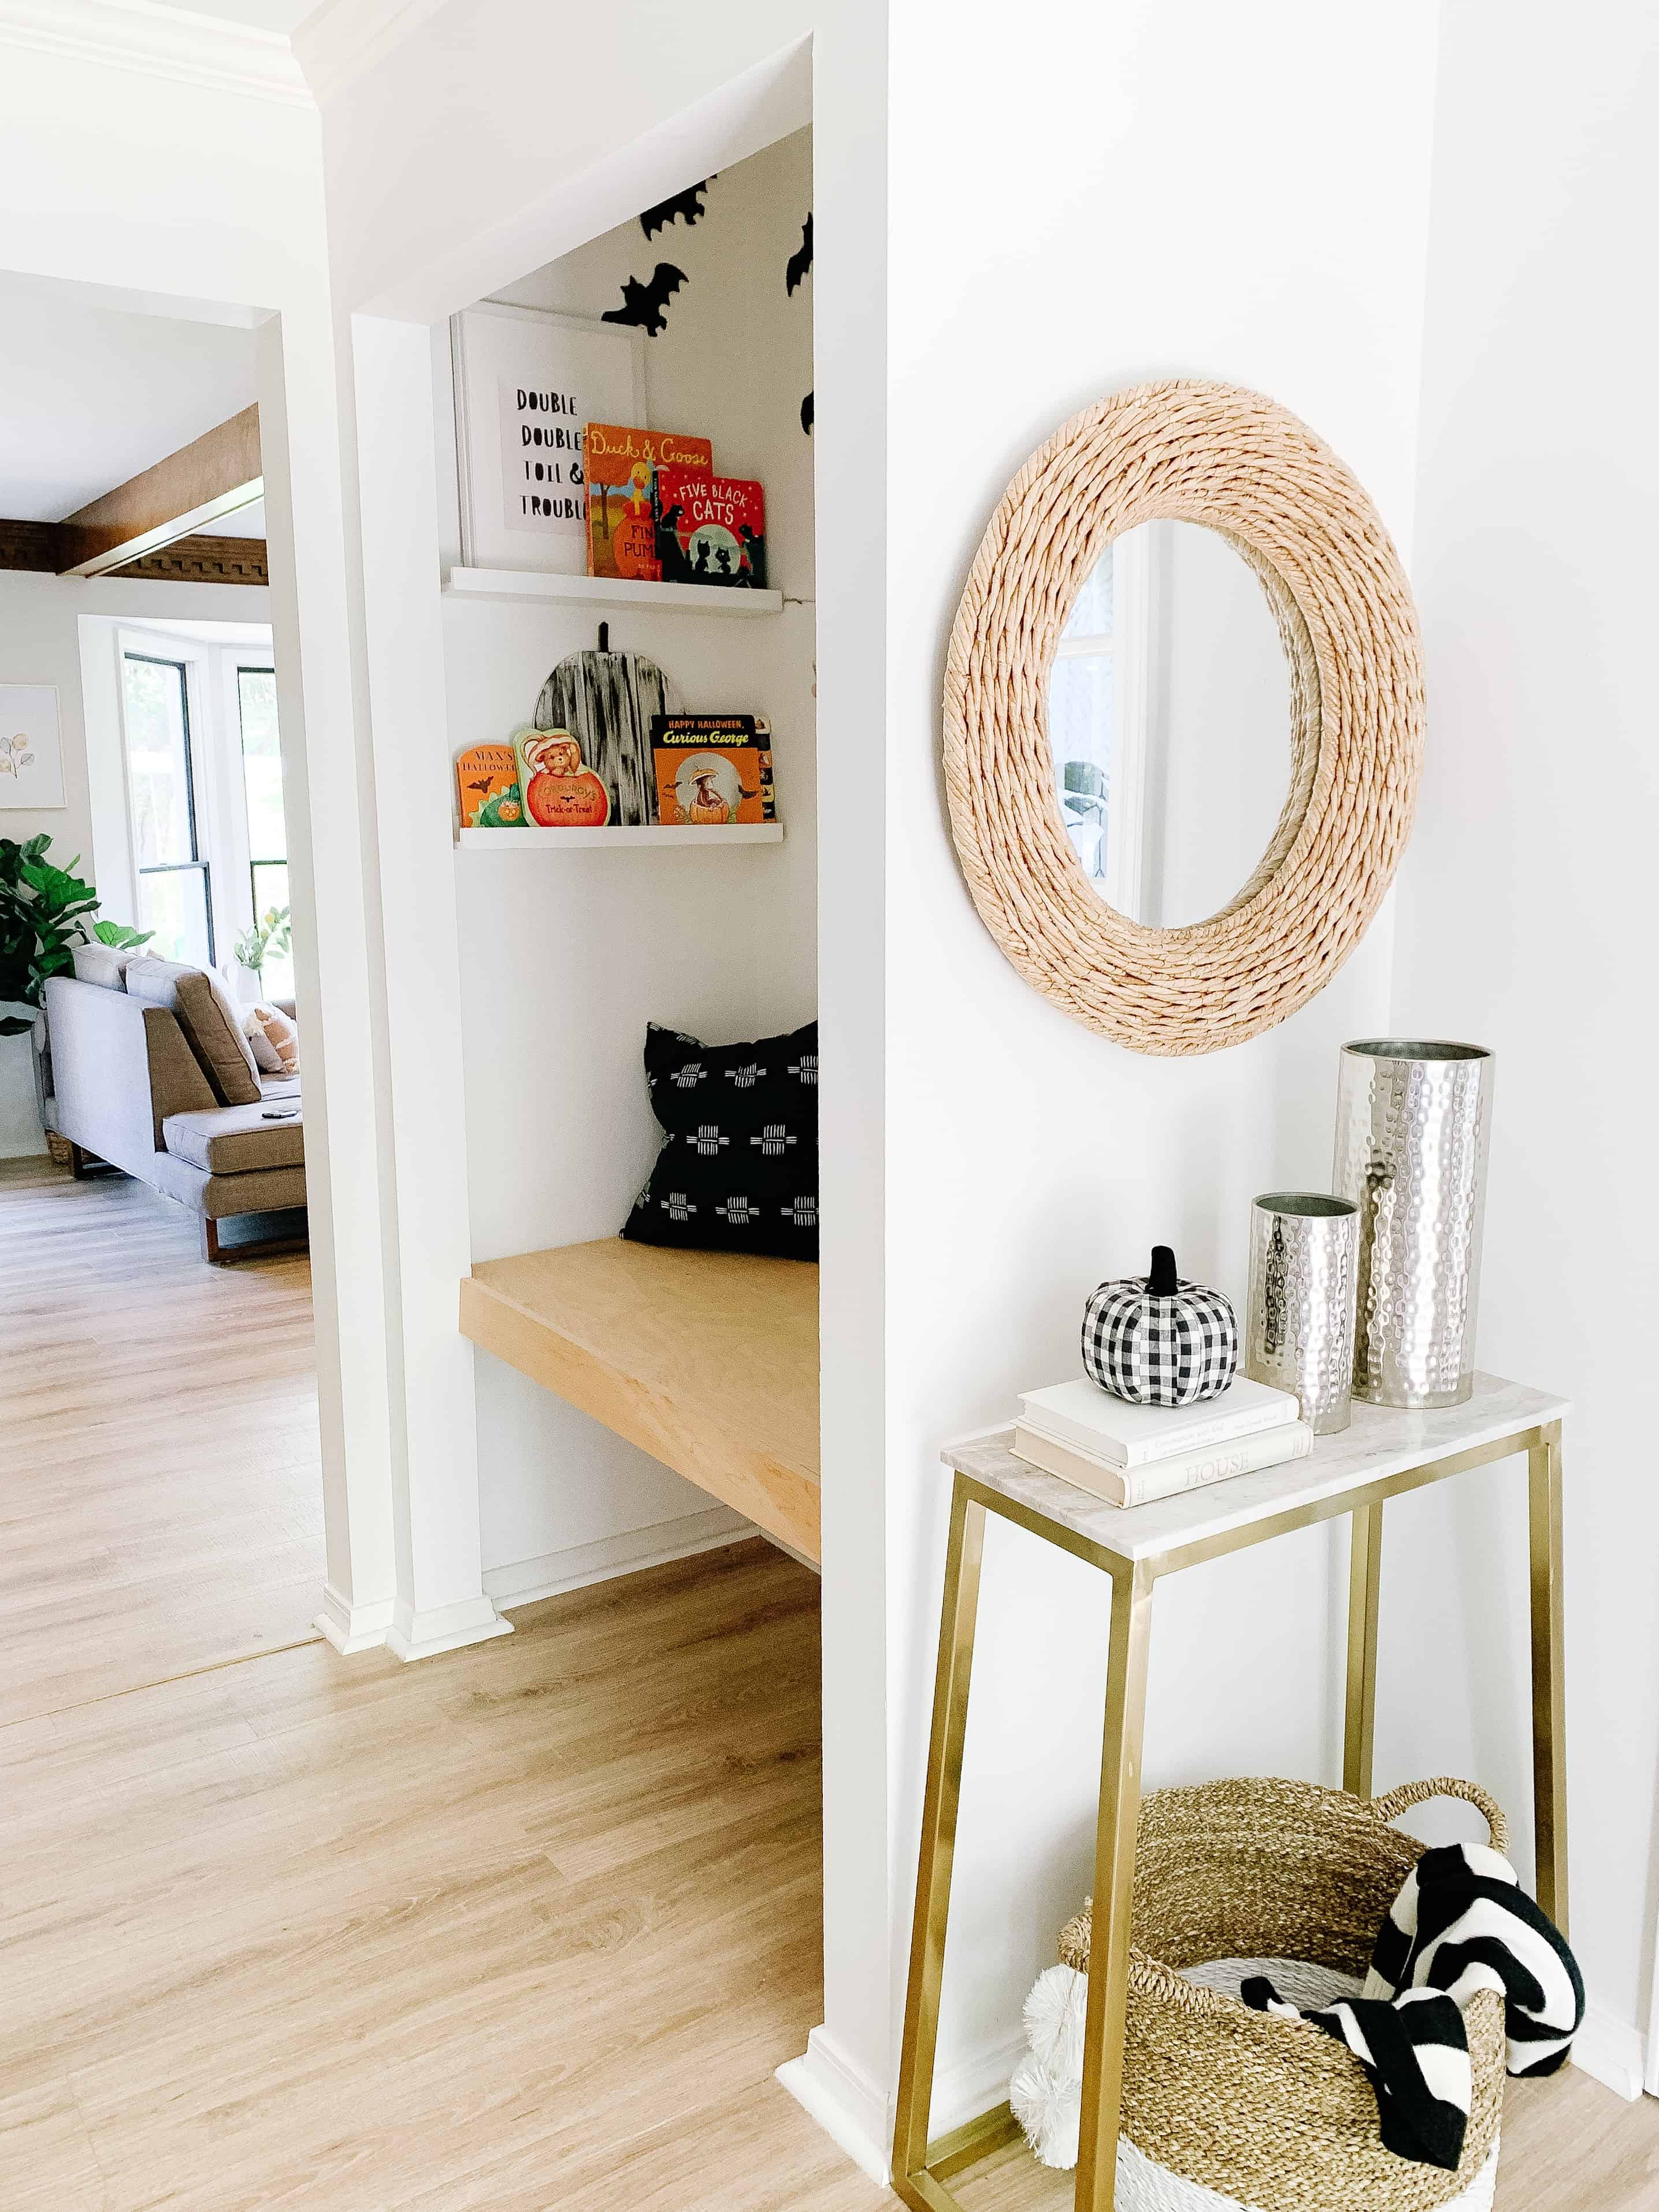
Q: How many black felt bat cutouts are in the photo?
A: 4